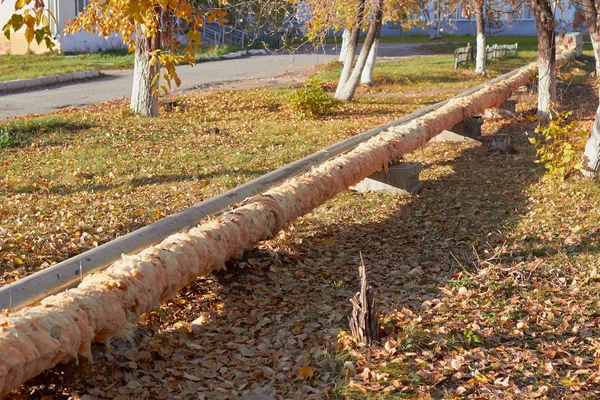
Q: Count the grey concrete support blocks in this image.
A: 3